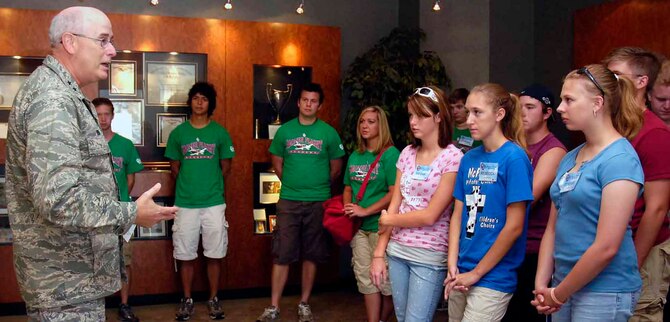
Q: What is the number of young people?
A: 11